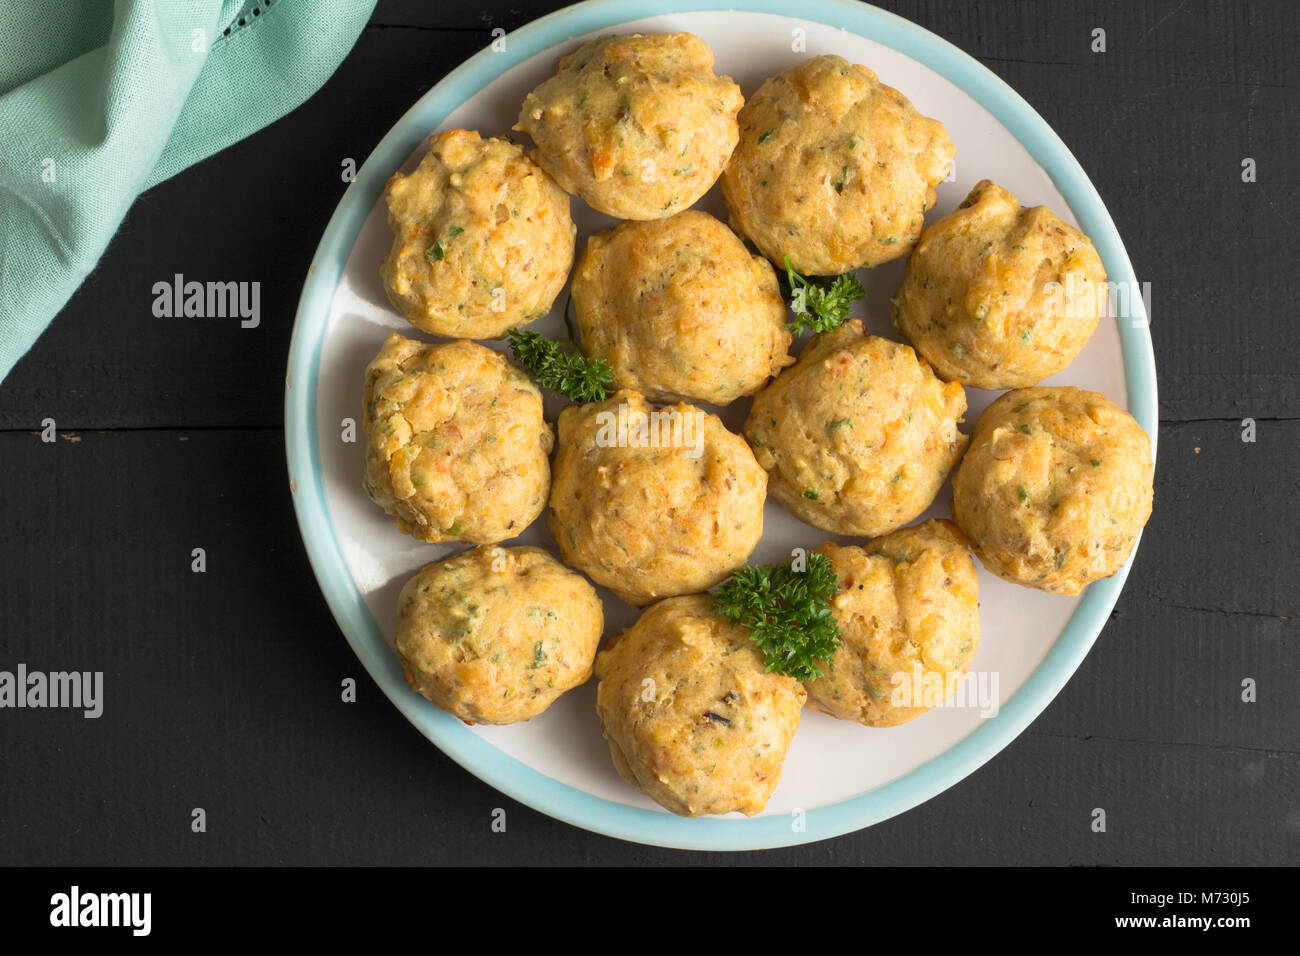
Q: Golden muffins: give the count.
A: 12